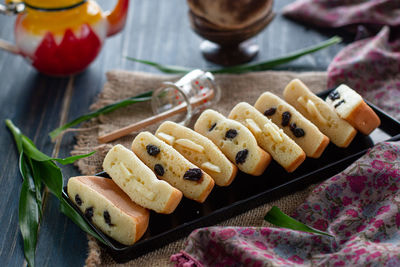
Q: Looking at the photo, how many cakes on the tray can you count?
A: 9